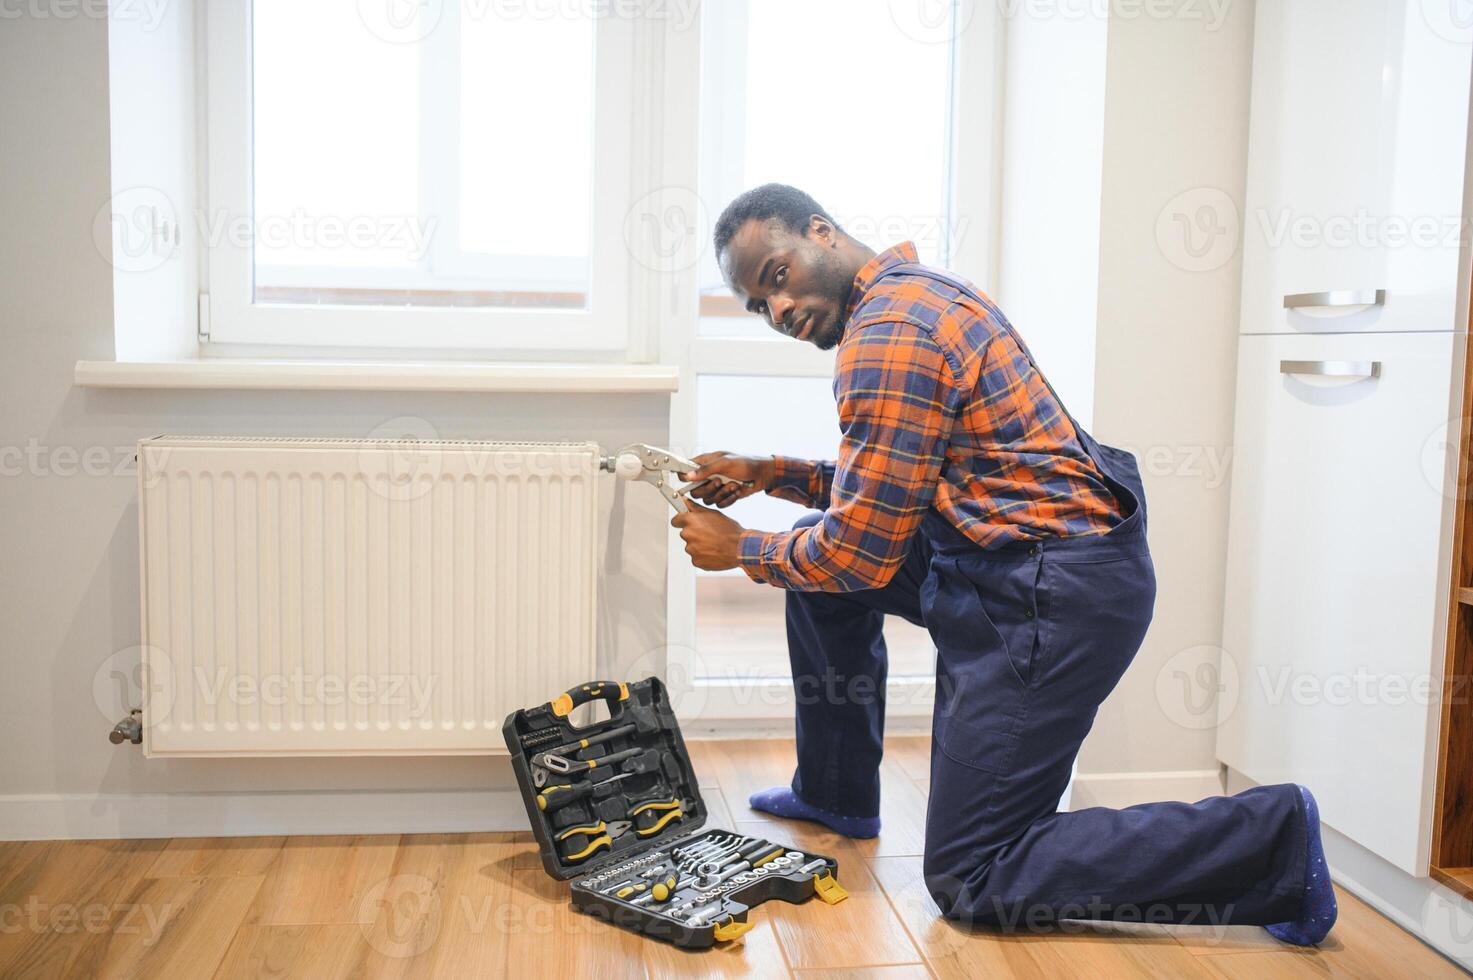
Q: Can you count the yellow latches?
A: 2